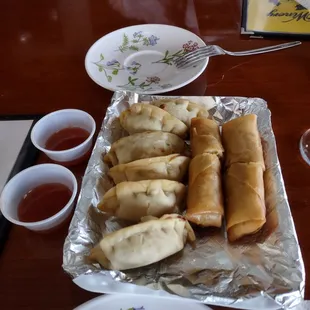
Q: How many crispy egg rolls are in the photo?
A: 4